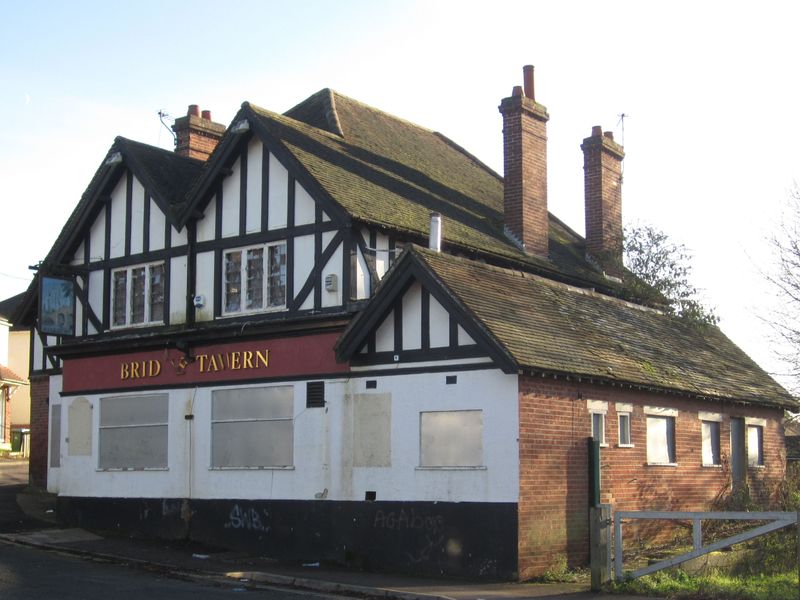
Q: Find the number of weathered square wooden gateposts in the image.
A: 1